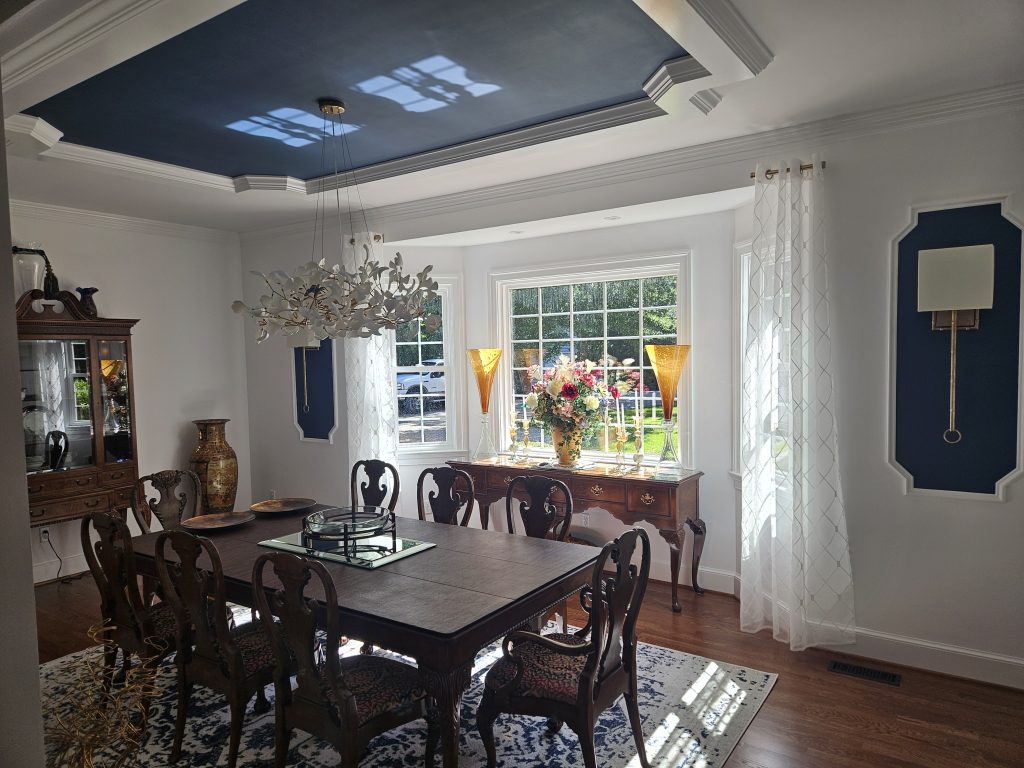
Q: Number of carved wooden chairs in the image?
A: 8